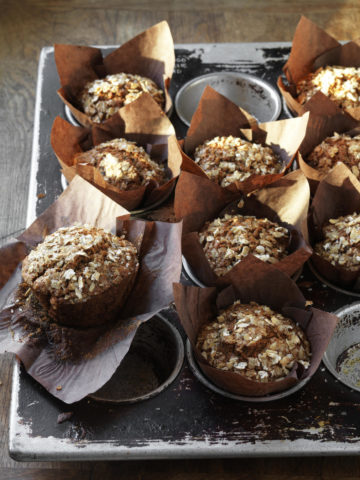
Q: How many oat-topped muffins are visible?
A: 9